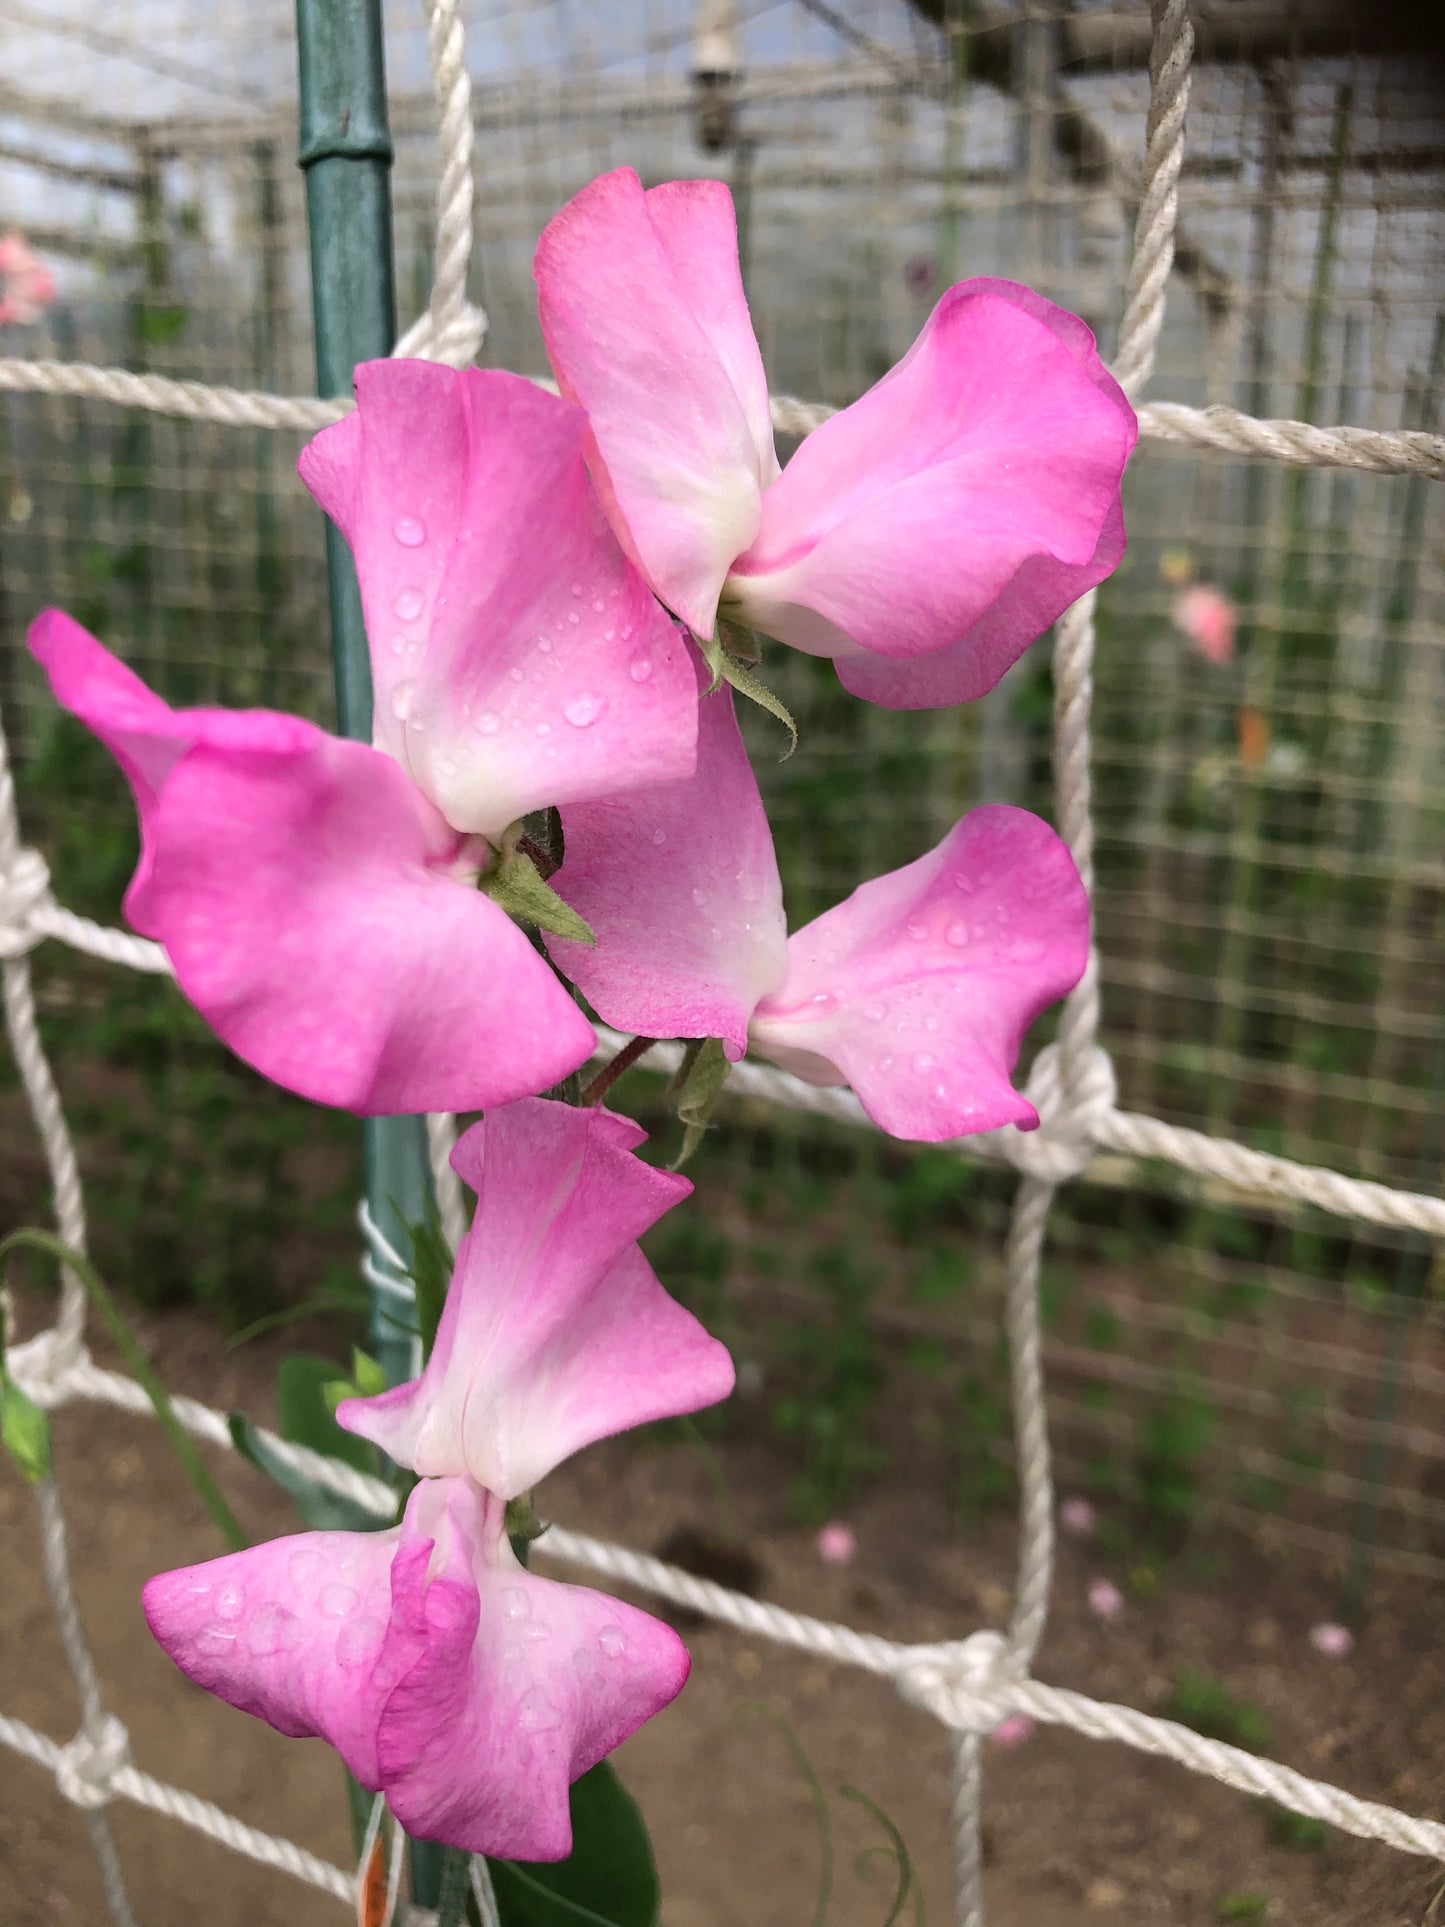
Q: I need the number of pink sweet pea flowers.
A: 4